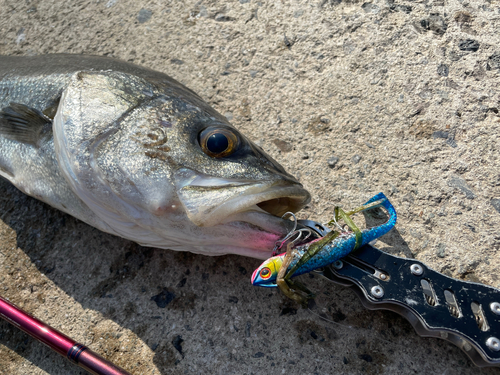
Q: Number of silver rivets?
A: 5